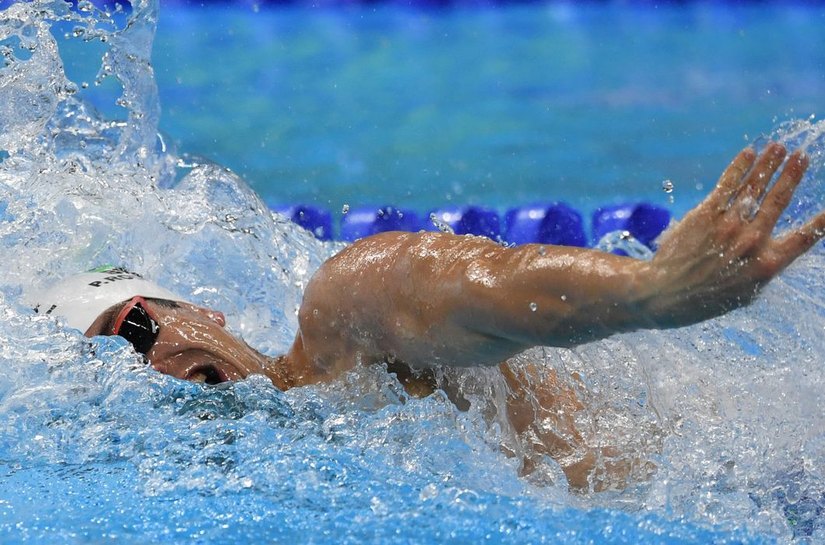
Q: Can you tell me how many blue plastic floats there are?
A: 5